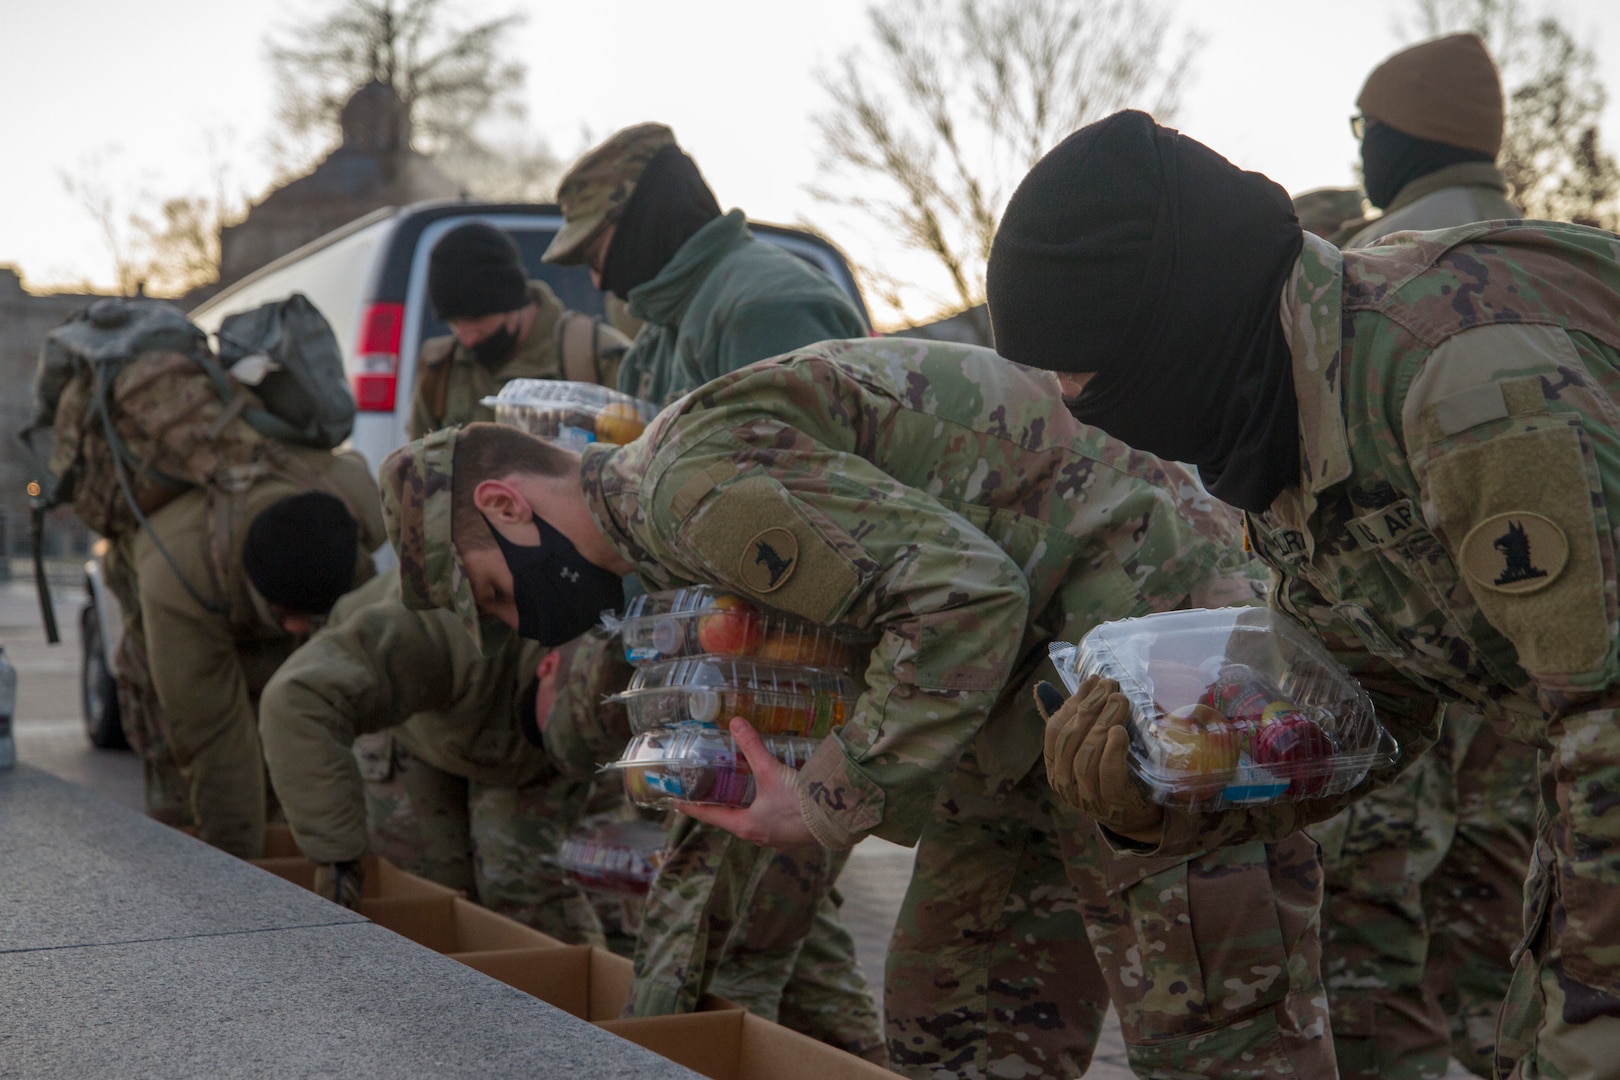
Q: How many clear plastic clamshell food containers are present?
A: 6